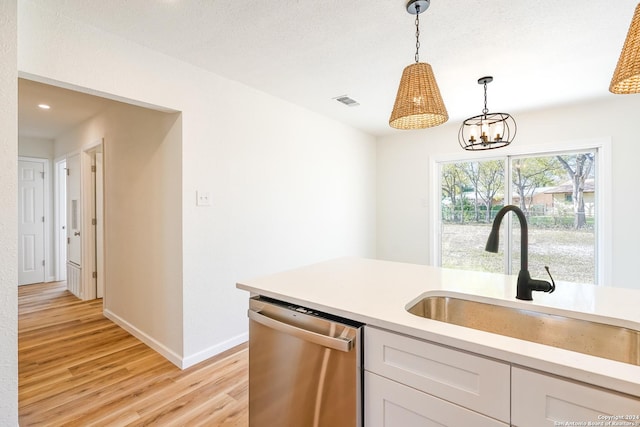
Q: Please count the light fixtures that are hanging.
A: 3